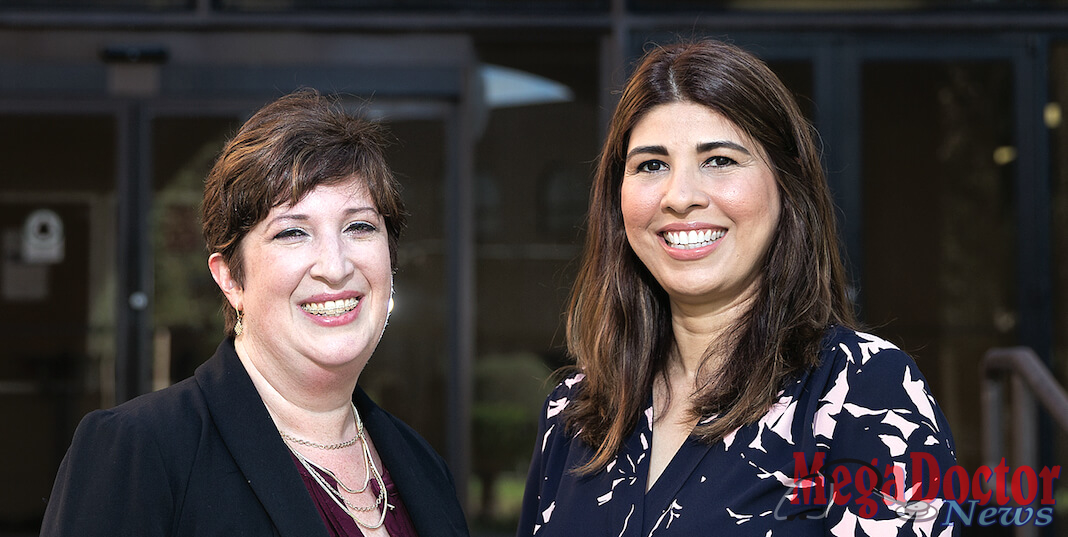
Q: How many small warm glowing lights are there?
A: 2